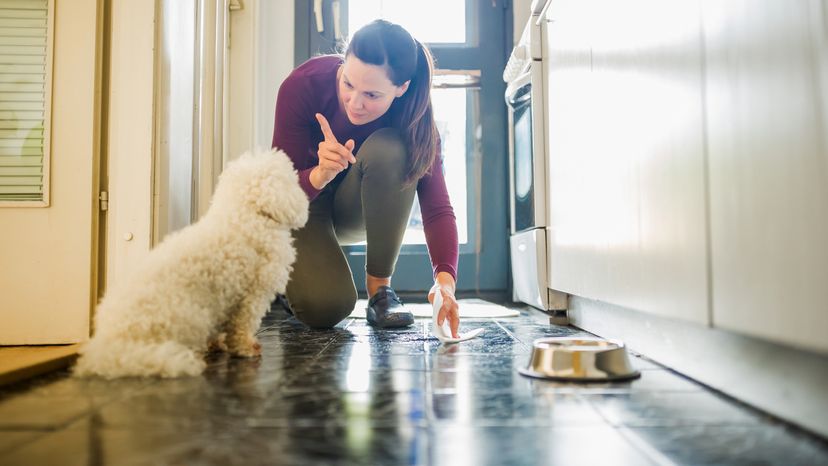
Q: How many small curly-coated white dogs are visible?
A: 1